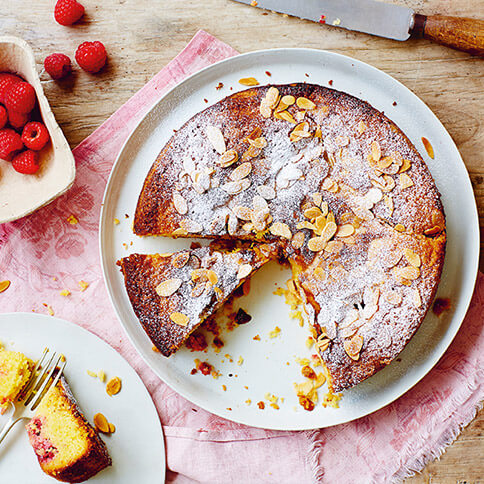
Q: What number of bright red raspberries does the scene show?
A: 10